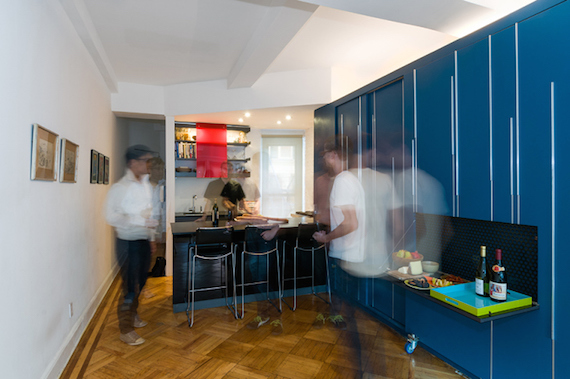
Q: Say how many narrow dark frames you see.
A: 3